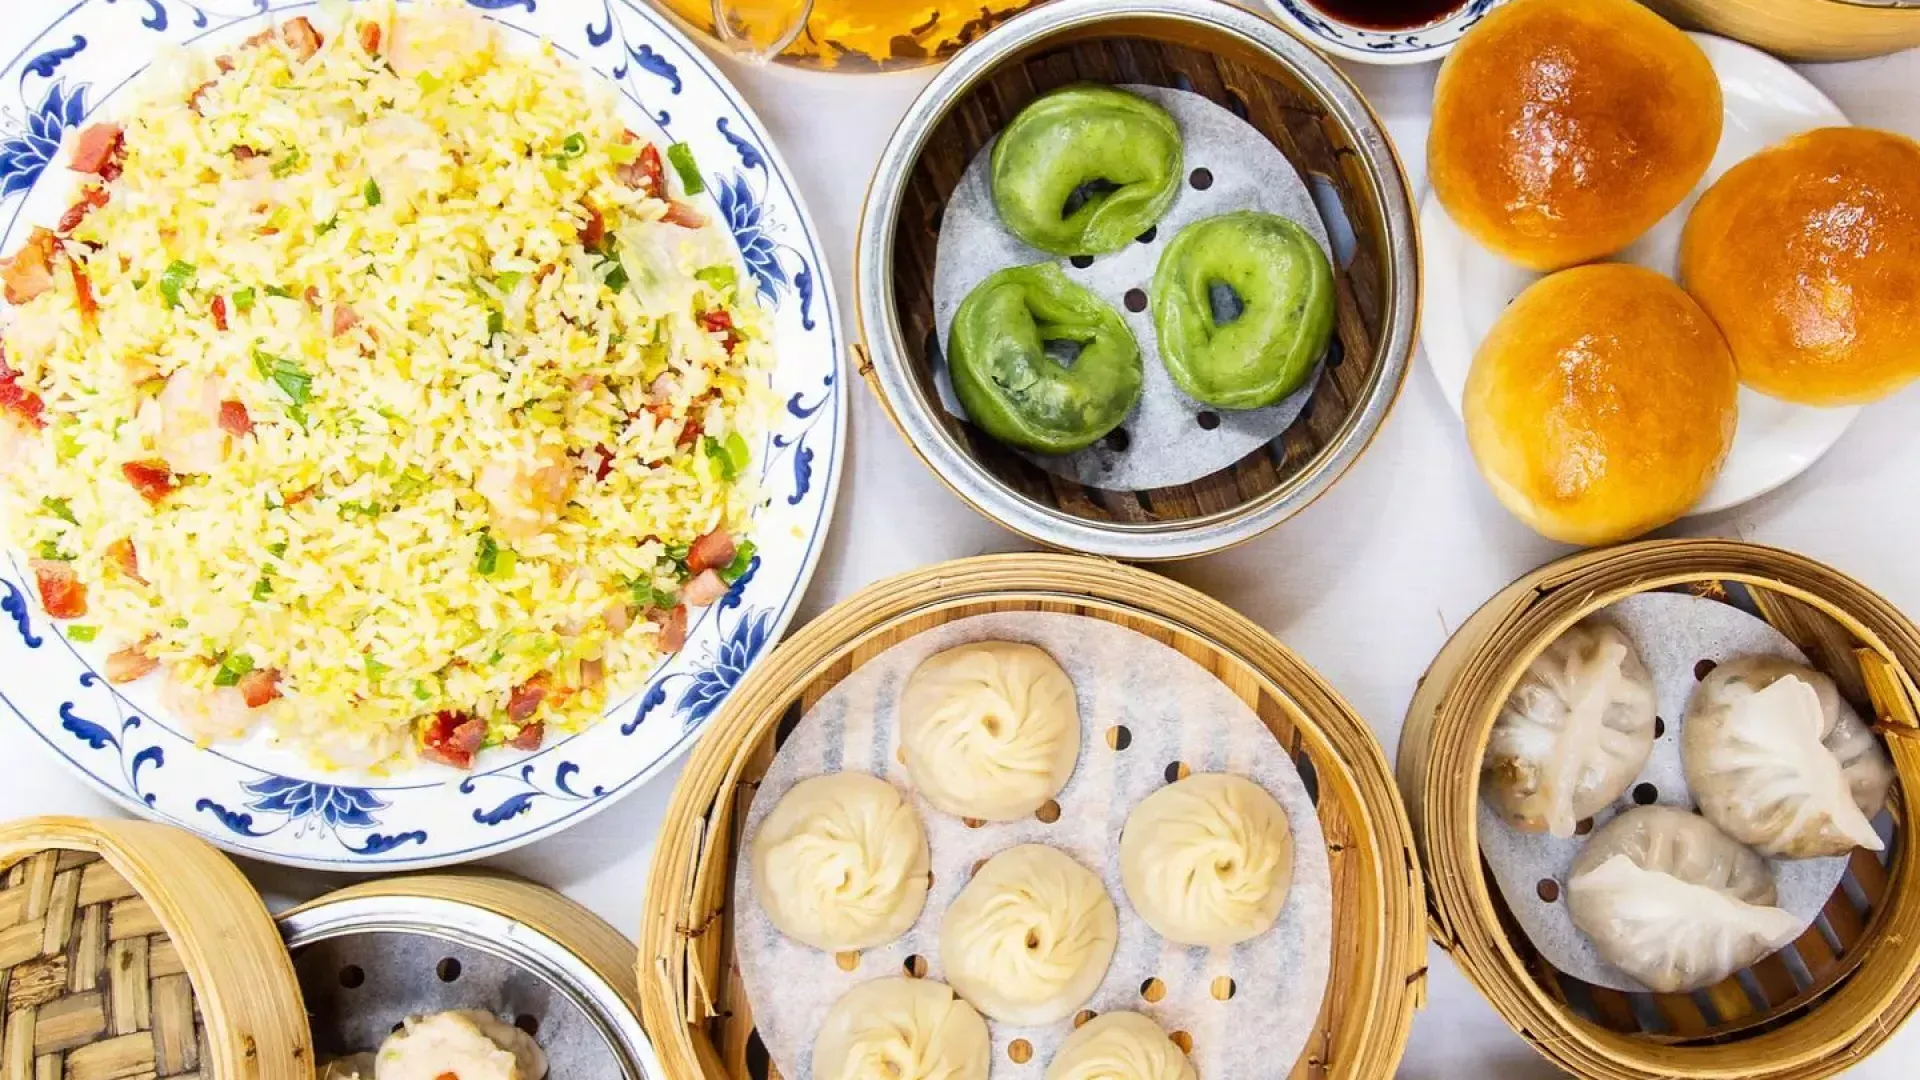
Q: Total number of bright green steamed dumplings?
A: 3